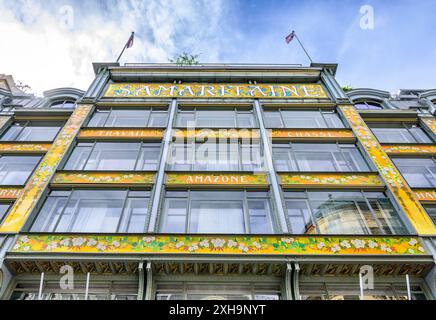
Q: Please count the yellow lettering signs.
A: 6